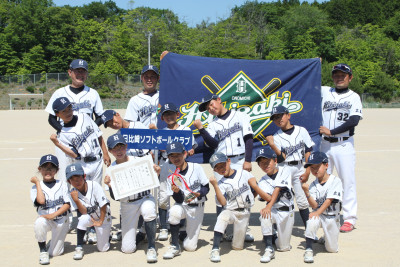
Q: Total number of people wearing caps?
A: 15